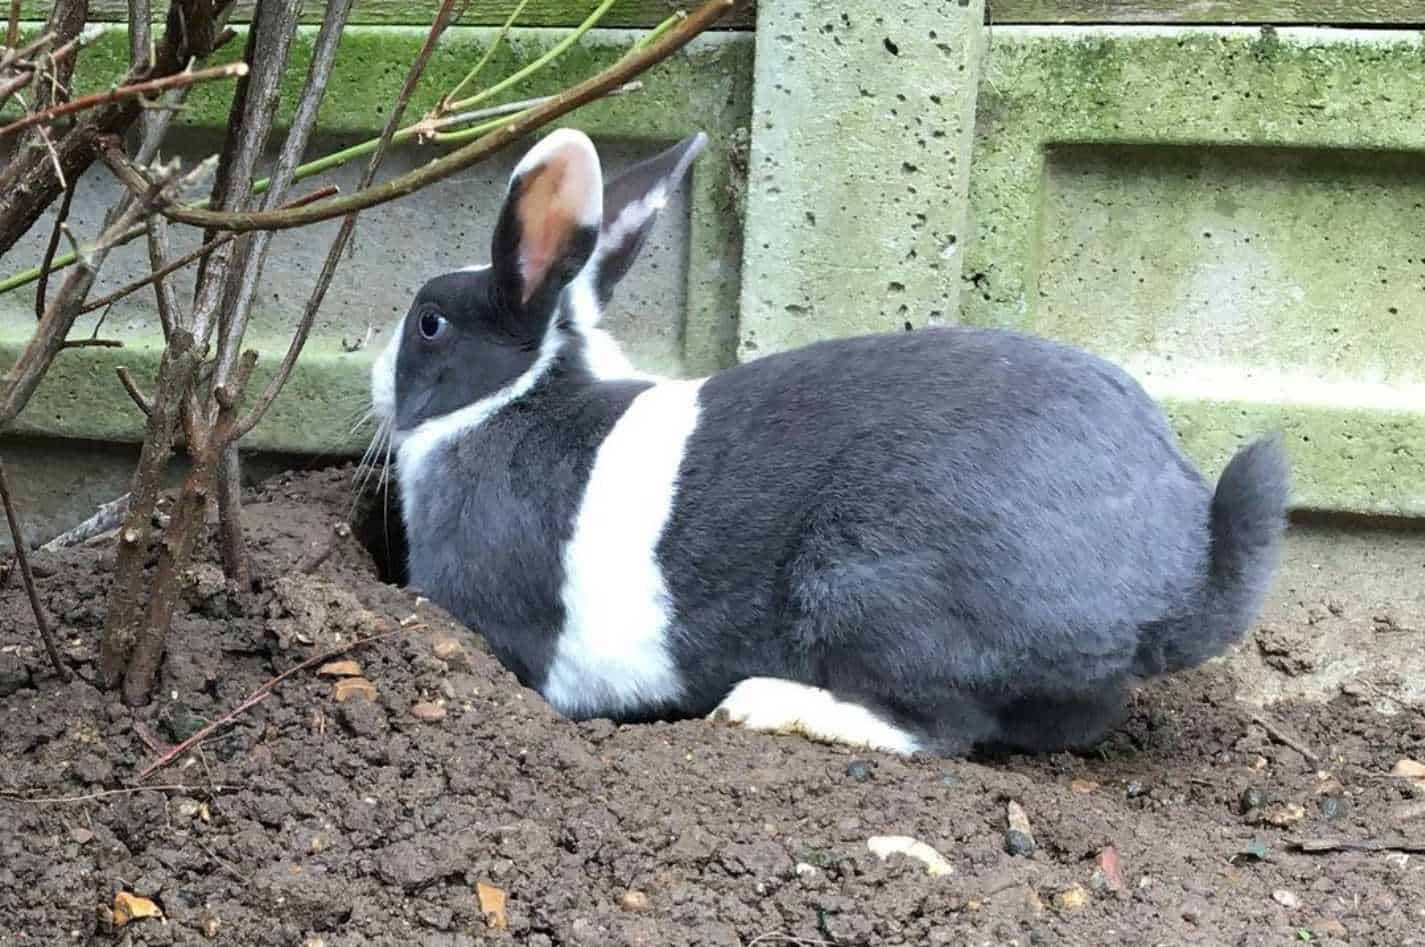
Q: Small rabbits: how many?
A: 1